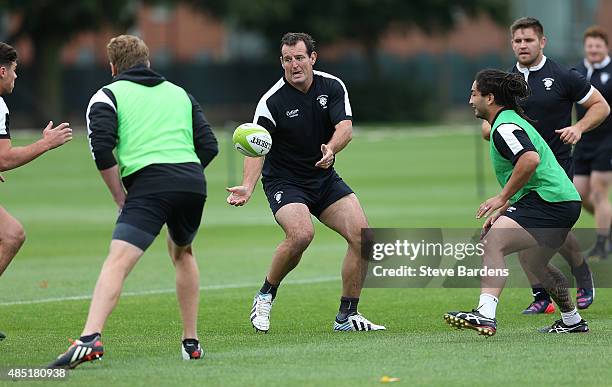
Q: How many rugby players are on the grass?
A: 6